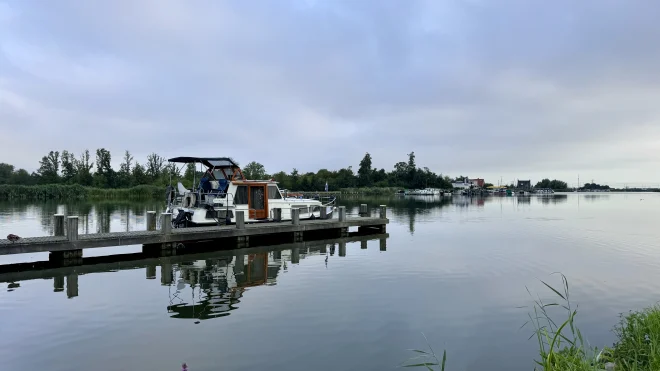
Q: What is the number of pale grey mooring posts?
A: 12